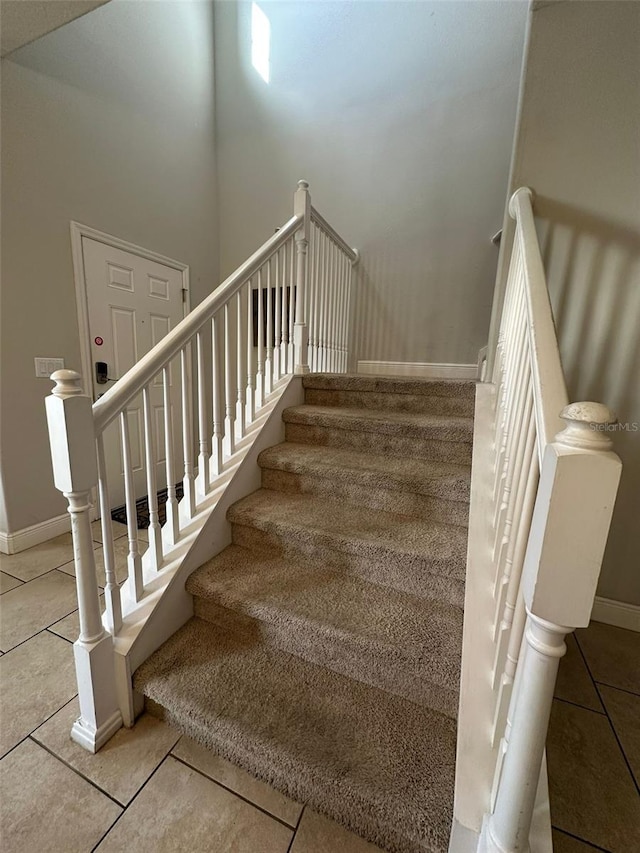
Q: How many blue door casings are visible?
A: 0